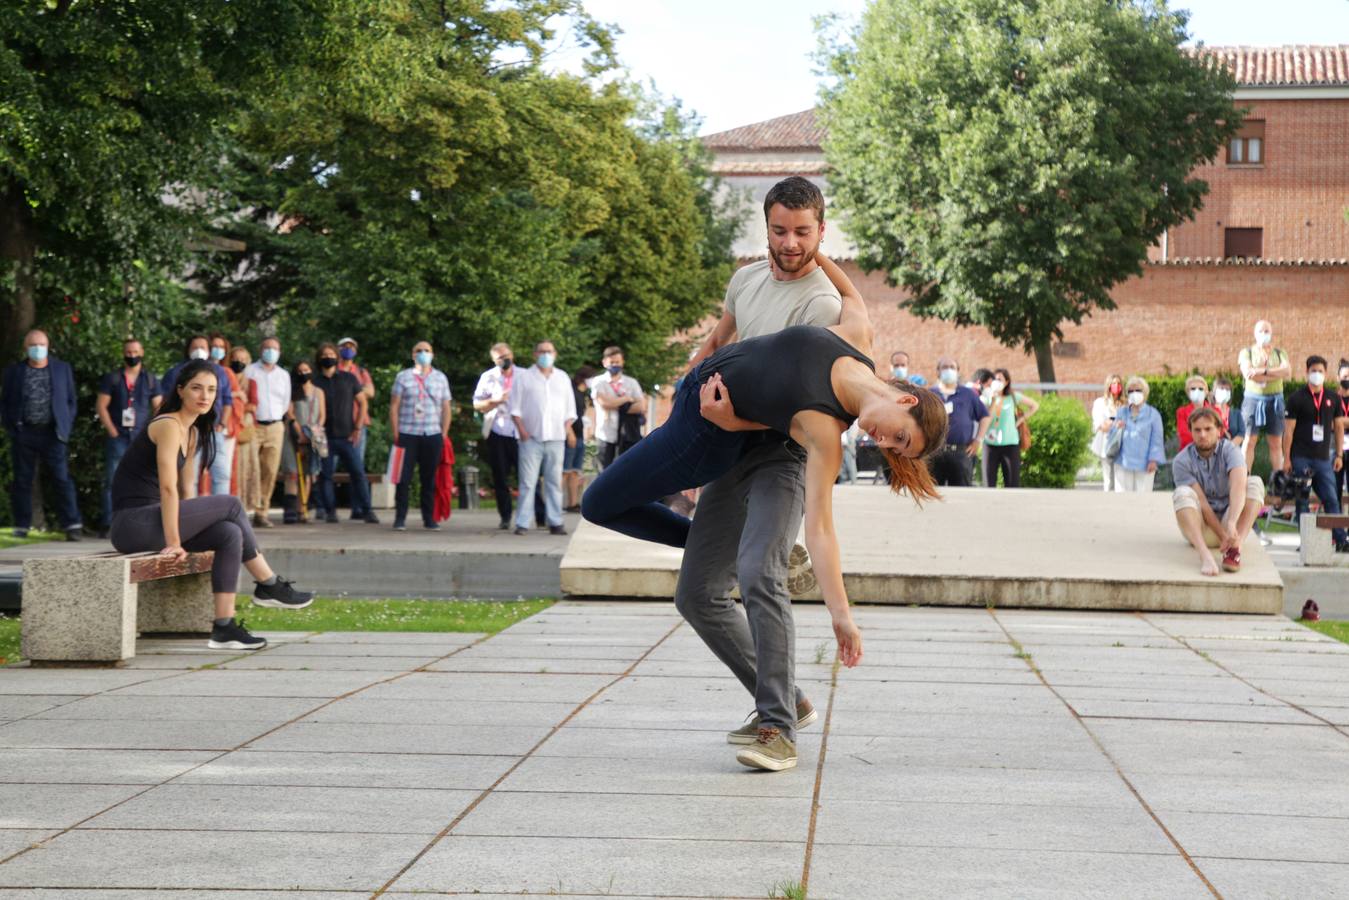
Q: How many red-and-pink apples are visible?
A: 0